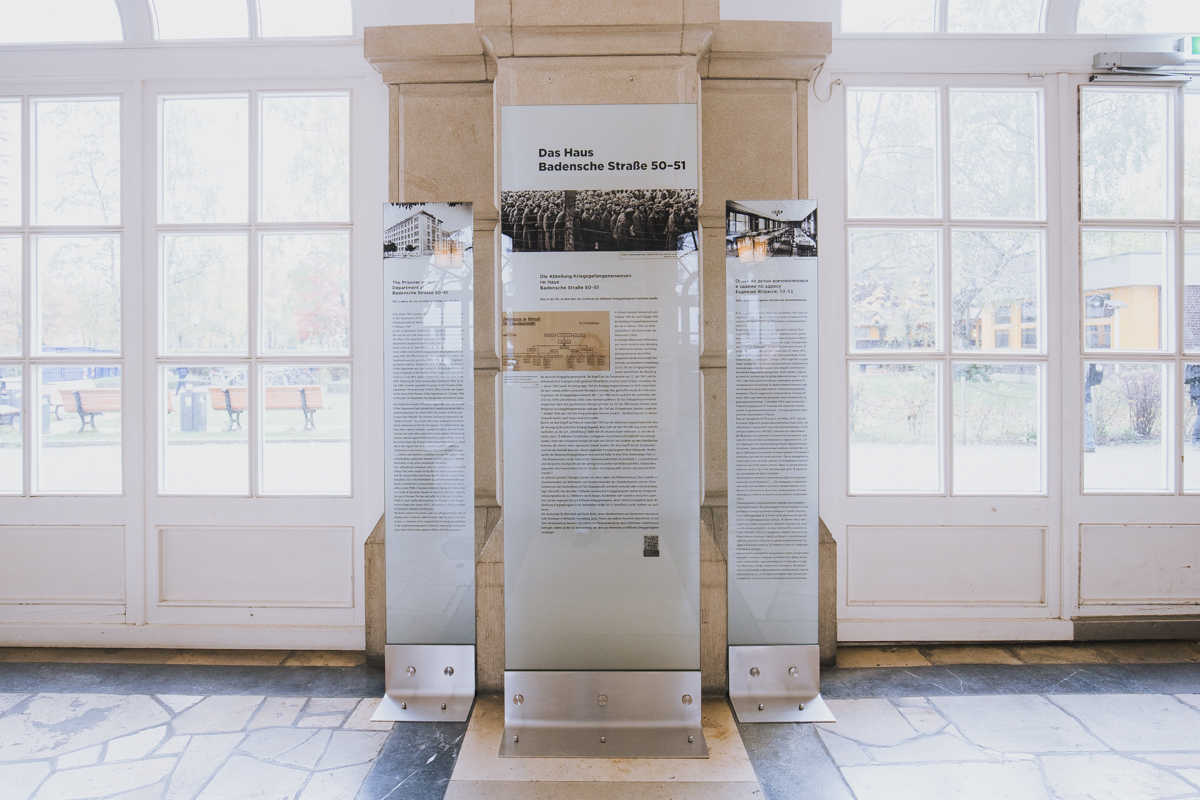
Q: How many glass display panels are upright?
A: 3